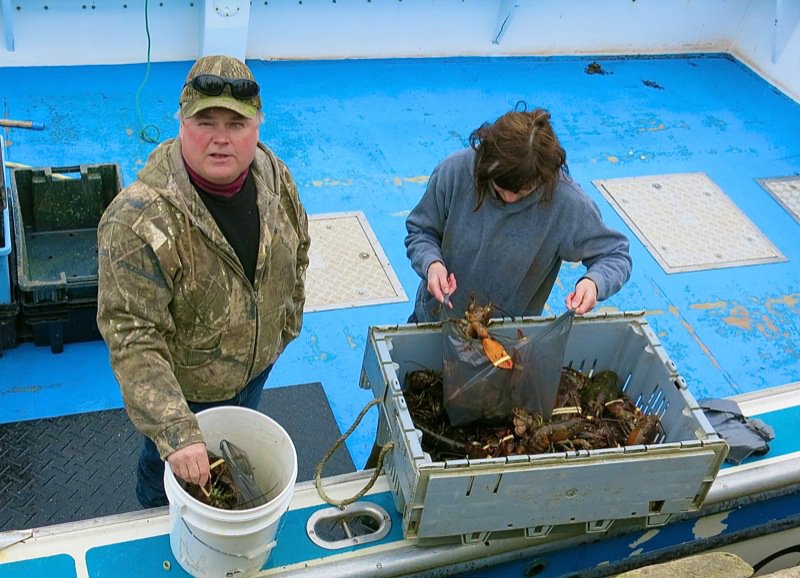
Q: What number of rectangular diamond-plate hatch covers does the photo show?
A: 3